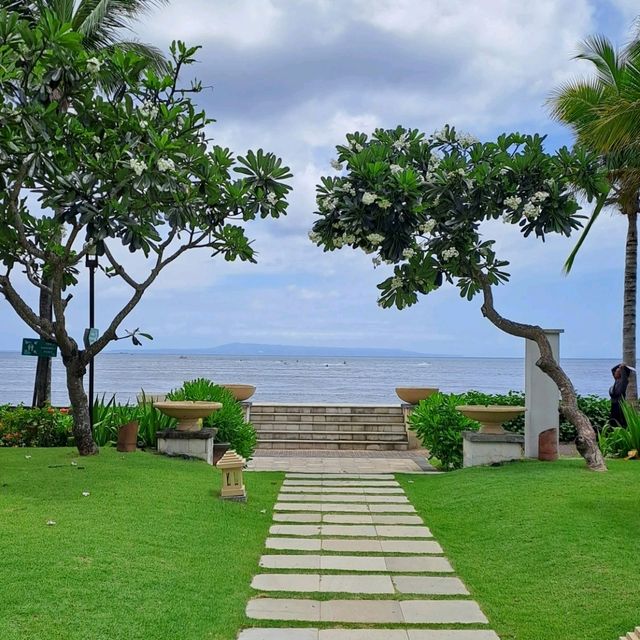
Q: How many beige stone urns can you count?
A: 4